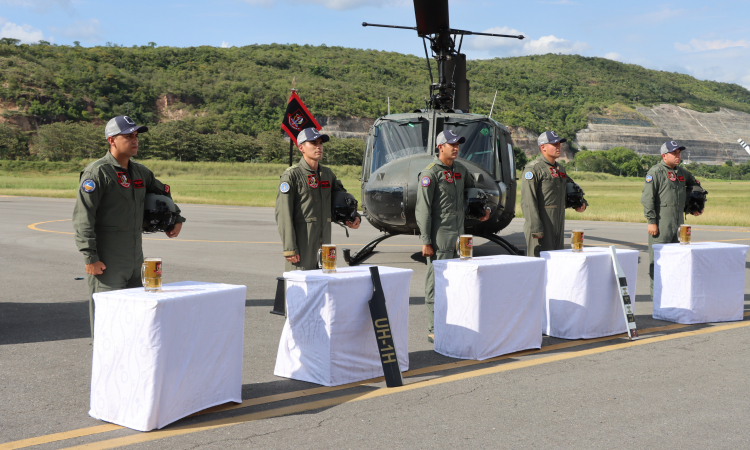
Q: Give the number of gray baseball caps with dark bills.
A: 5